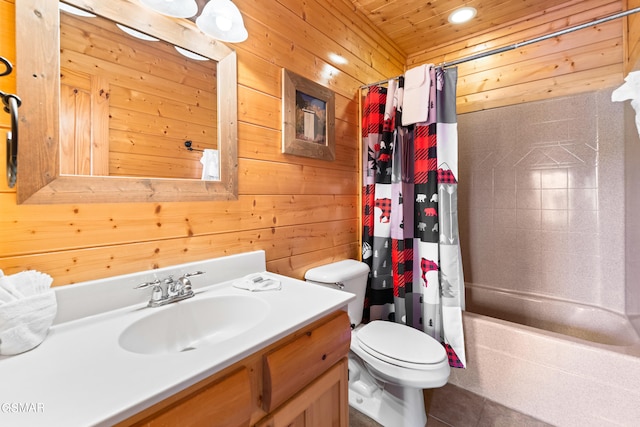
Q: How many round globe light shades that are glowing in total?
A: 2